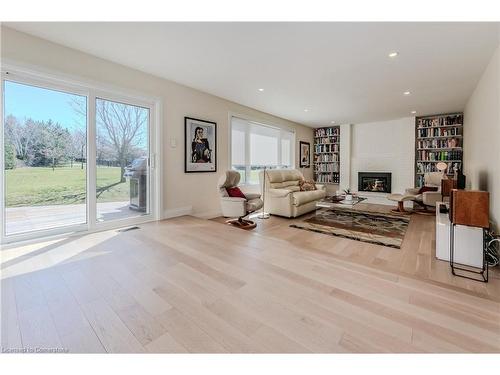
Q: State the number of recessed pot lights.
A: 6